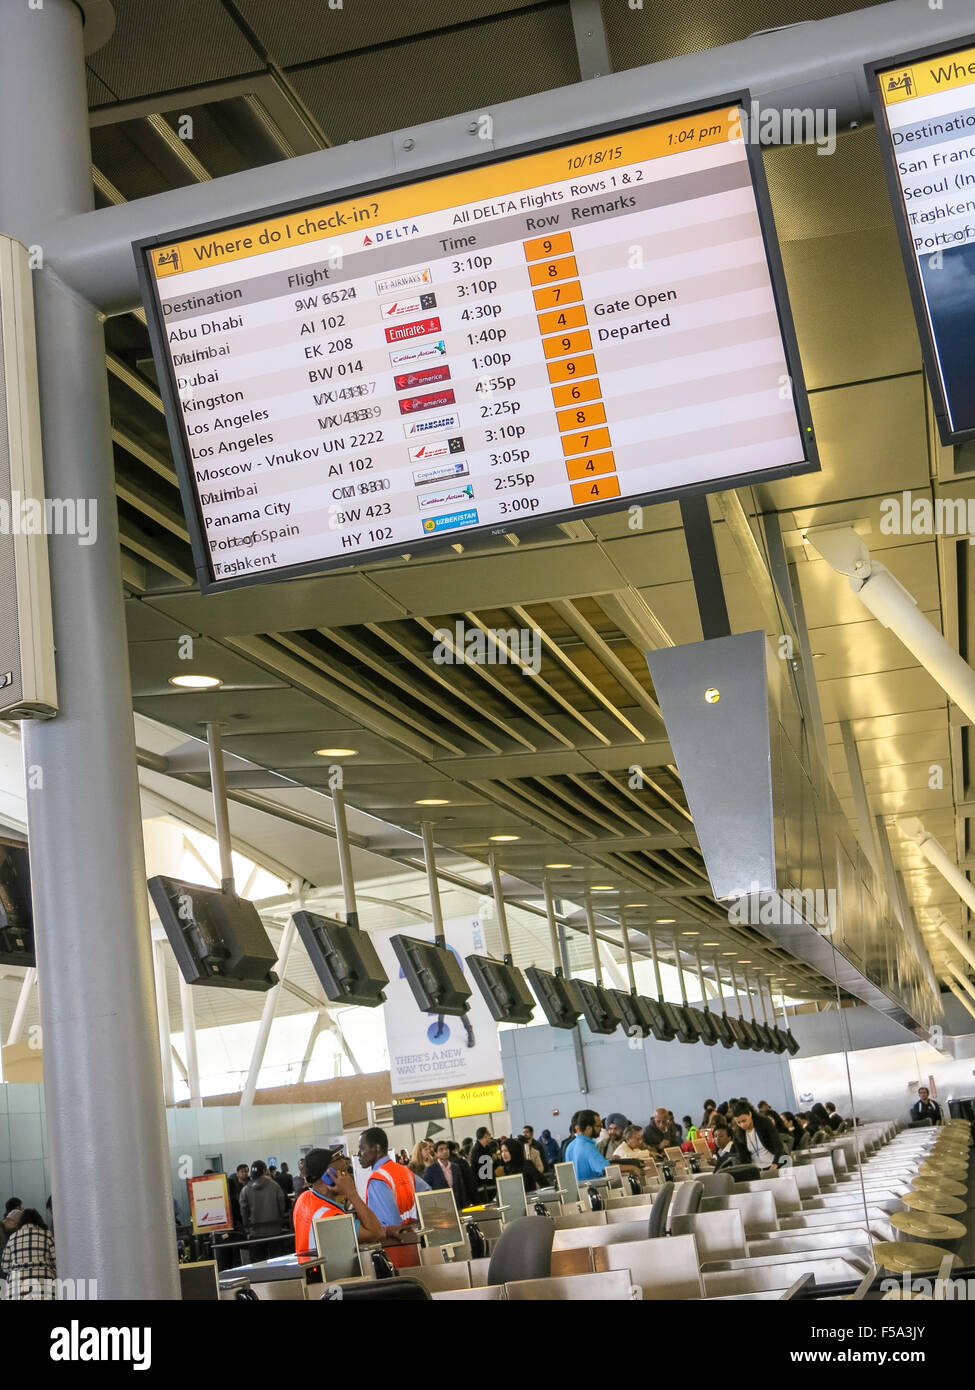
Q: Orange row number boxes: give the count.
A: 11